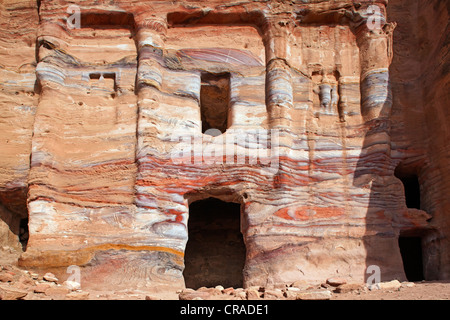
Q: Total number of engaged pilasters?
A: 4